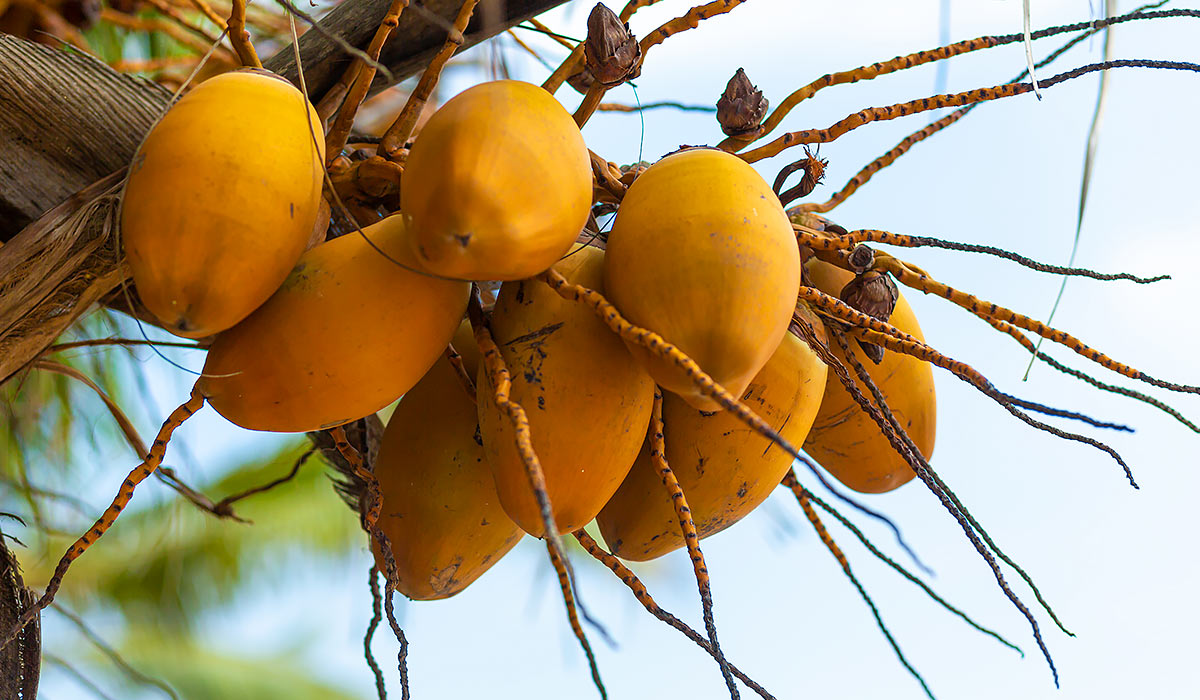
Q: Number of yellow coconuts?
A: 8